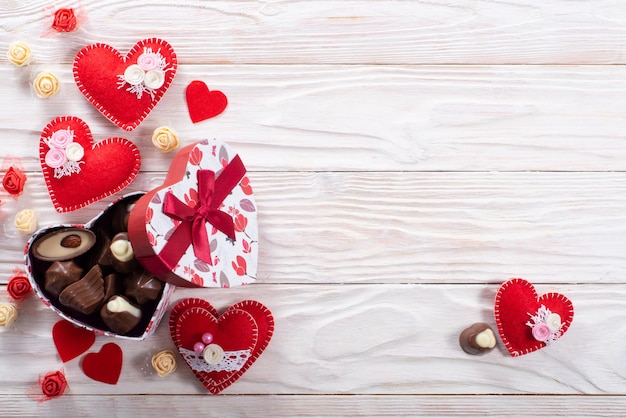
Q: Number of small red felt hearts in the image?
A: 3